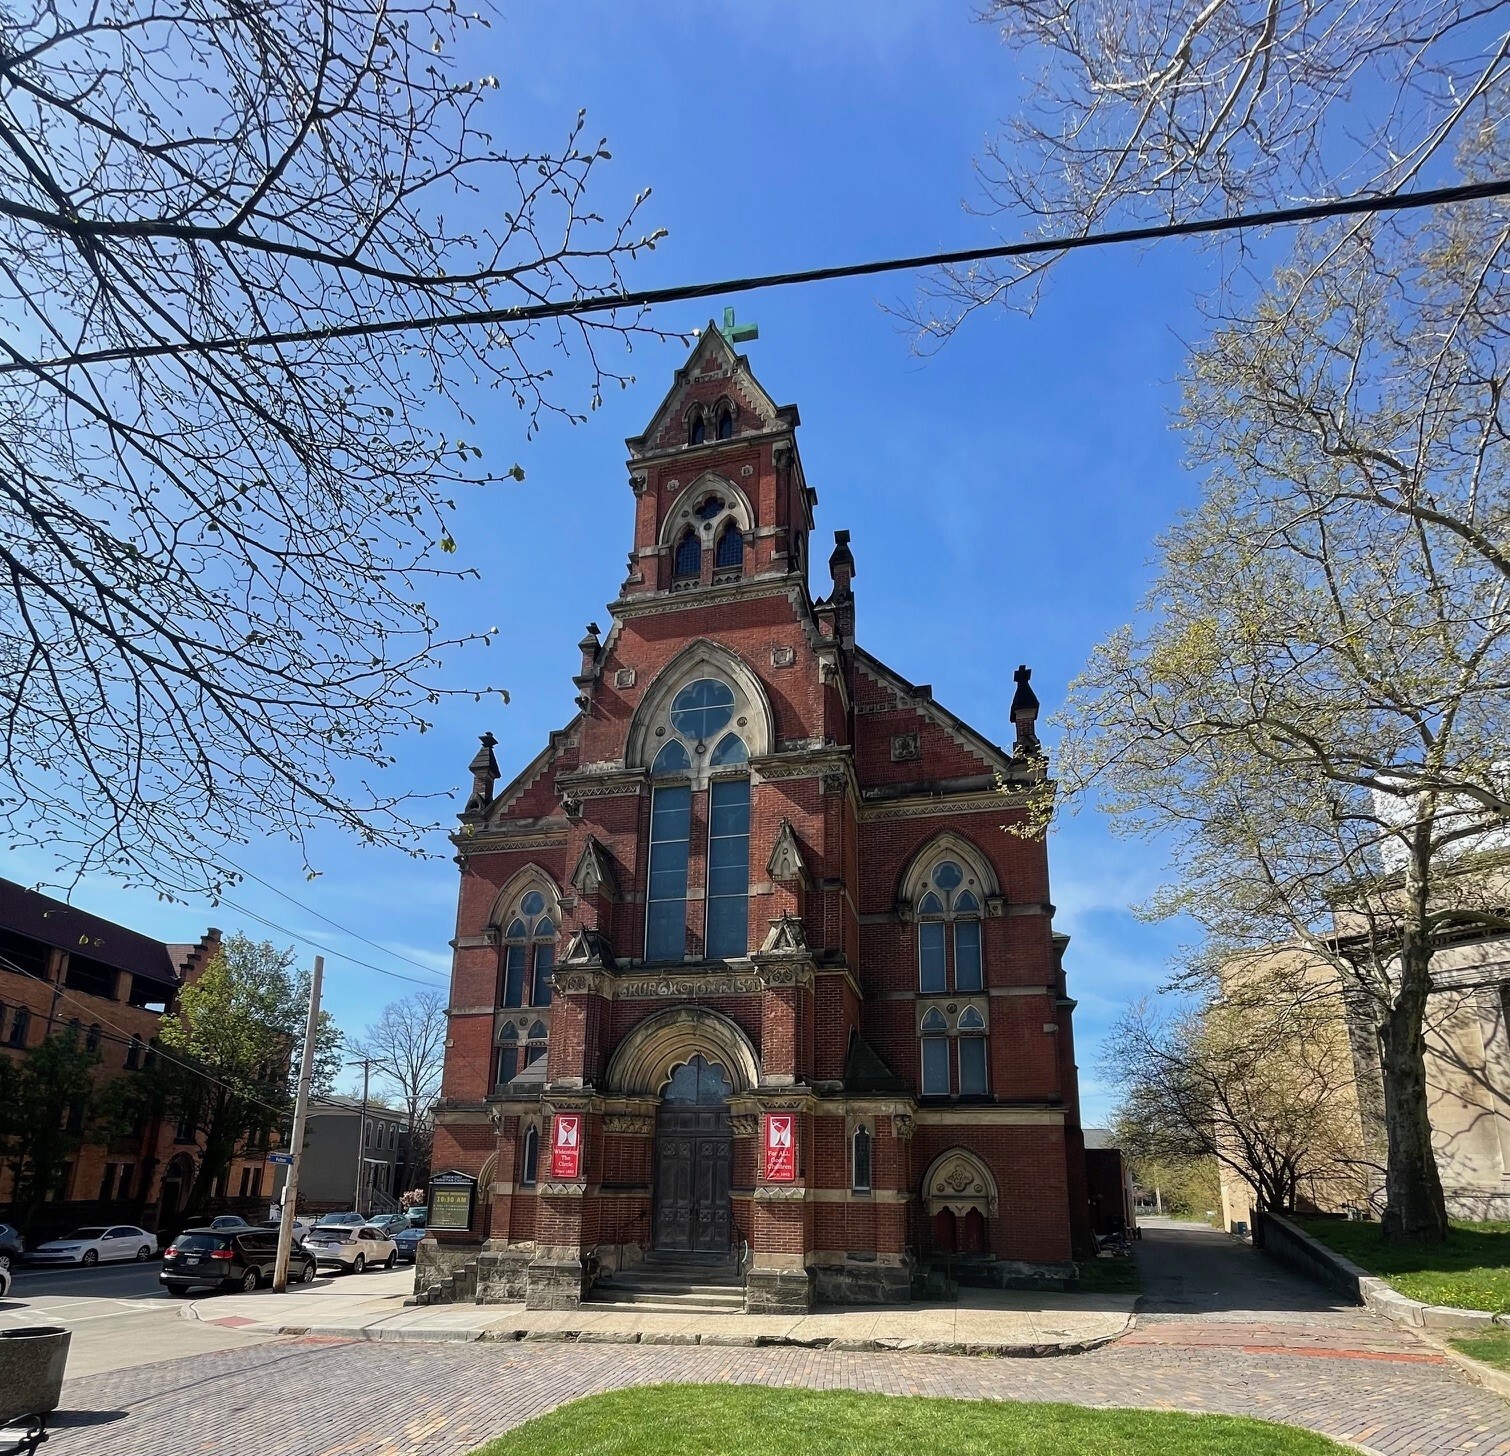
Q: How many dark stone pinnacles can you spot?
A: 4